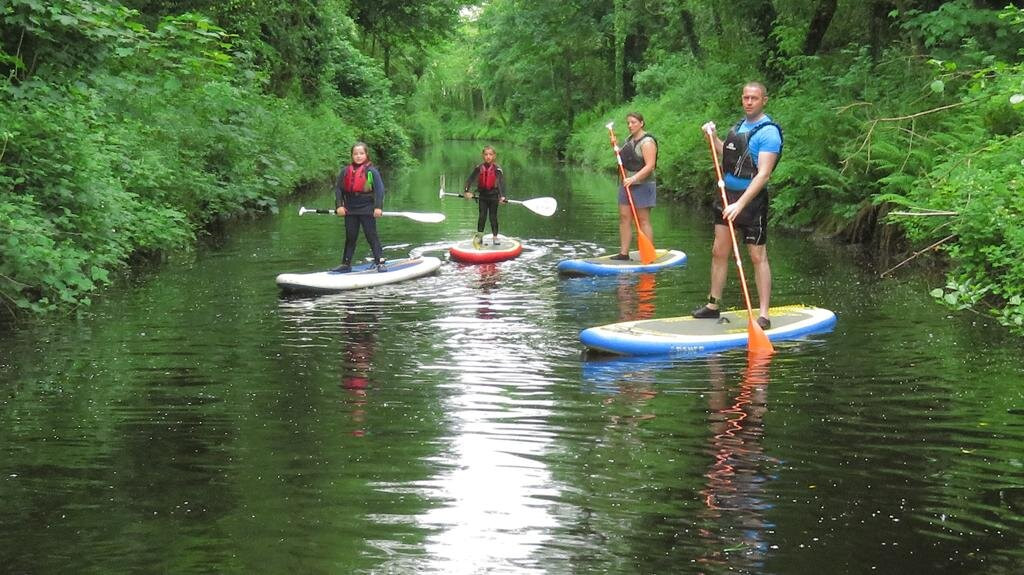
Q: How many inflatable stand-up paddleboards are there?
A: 4